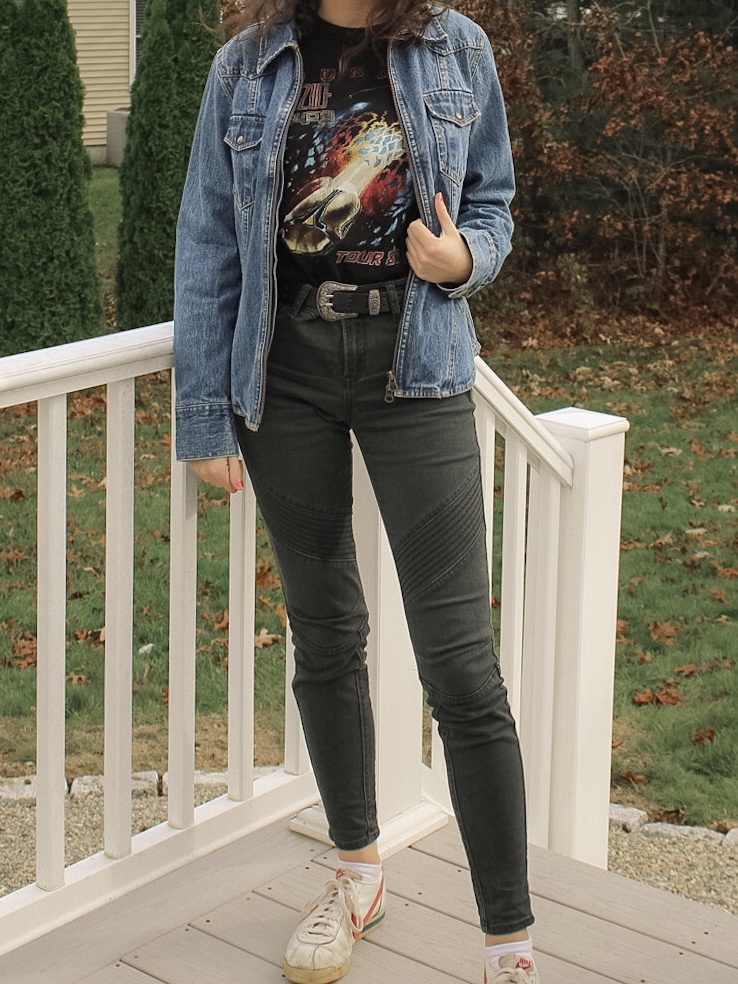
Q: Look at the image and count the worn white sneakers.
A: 2